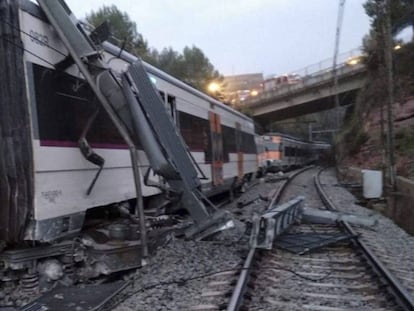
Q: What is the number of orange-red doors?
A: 2